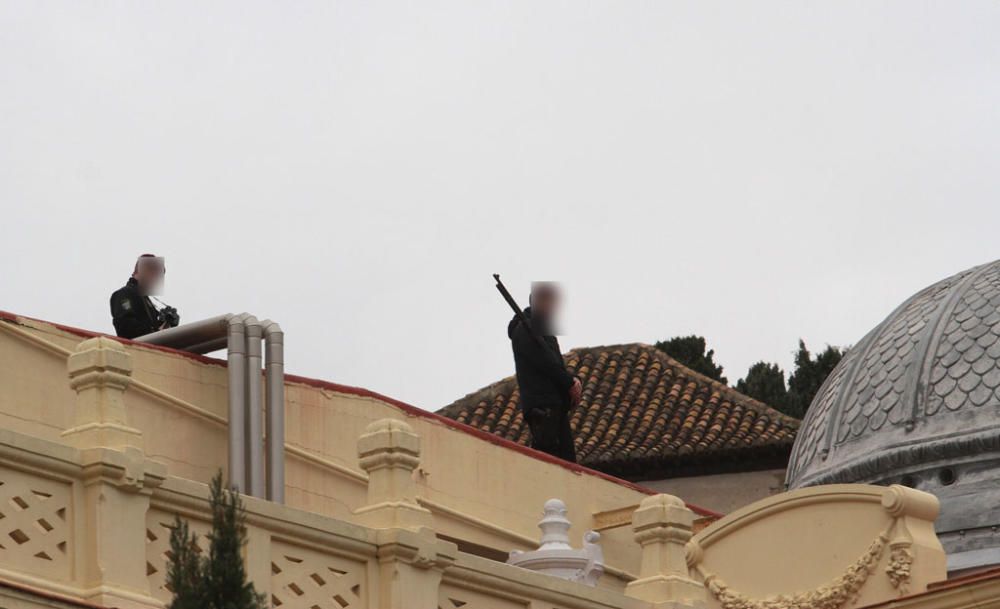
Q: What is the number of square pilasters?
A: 3